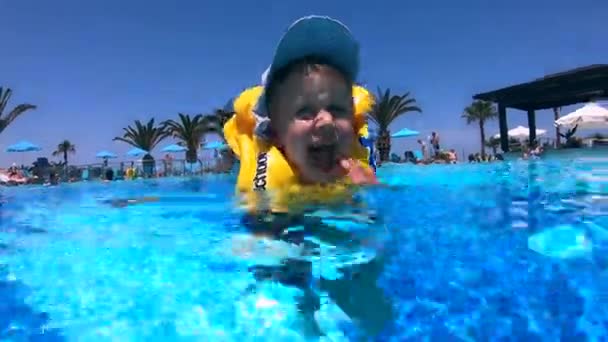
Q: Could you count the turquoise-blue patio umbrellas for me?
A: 6